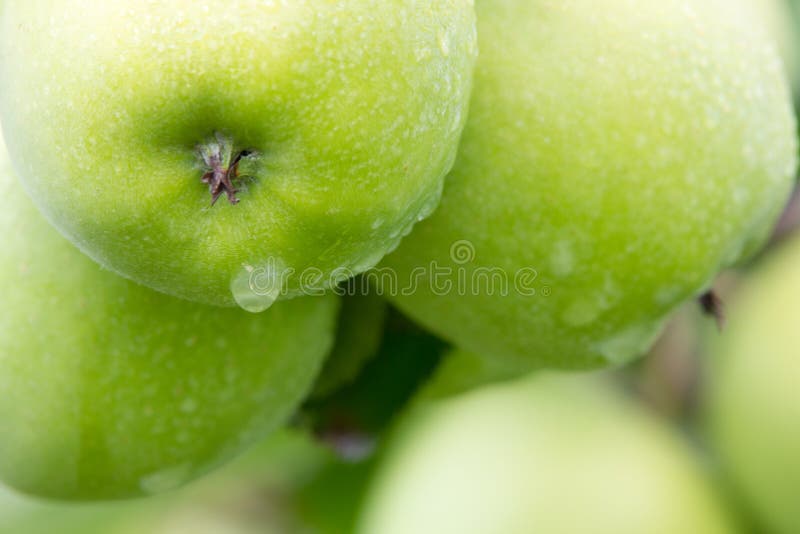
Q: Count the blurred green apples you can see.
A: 2